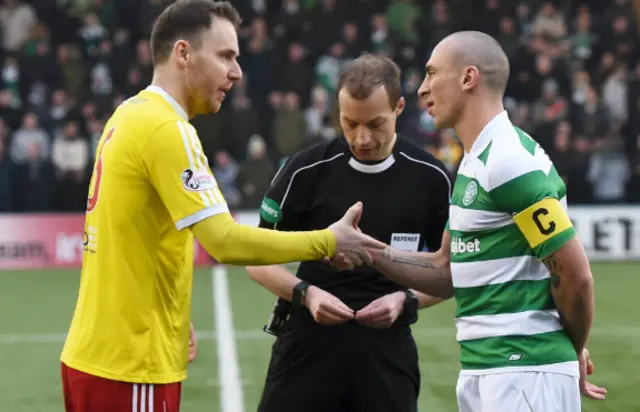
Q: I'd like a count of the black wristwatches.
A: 2